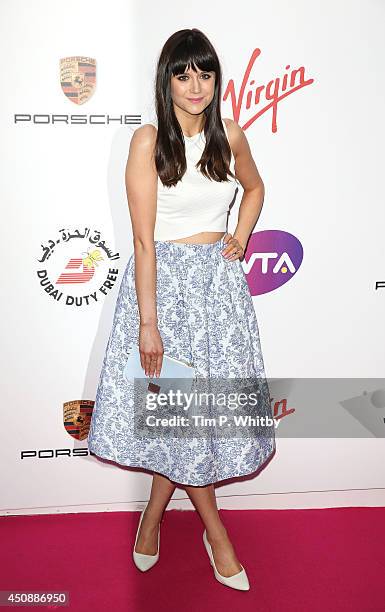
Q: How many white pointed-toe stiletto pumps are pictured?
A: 2